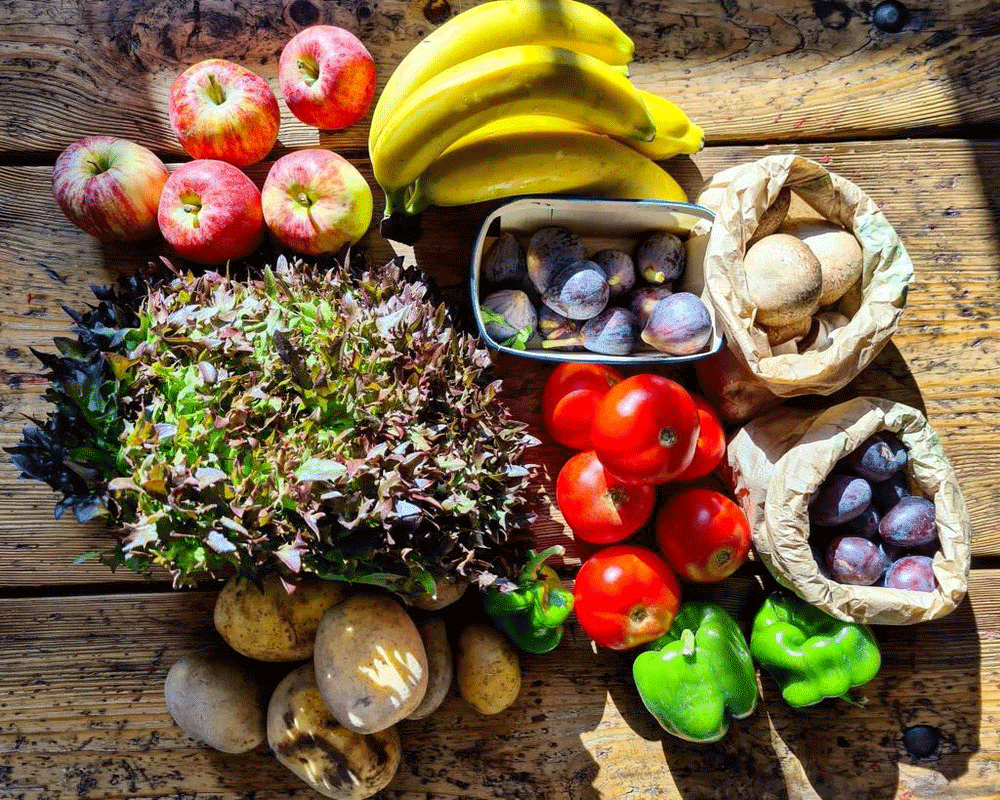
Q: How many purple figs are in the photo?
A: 10